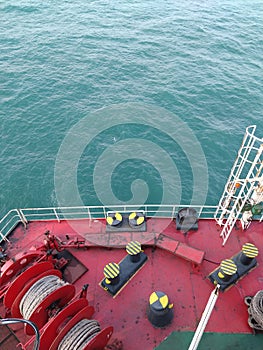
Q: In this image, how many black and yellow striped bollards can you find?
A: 4